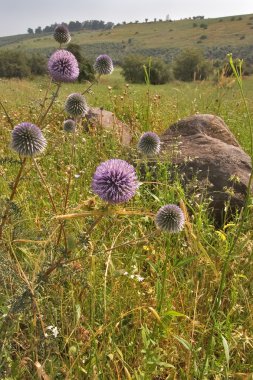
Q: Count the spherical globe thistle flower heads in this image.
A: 9